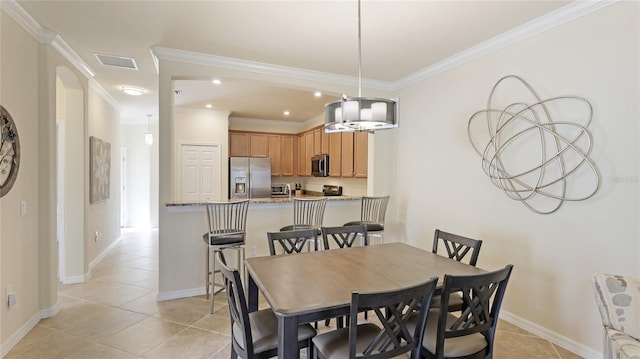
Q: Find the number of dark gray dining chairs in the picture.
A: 6